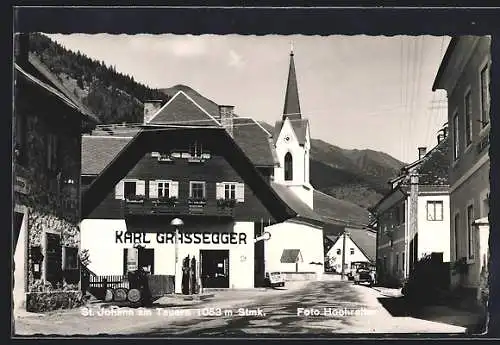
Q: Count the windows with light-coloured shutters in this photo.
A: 3